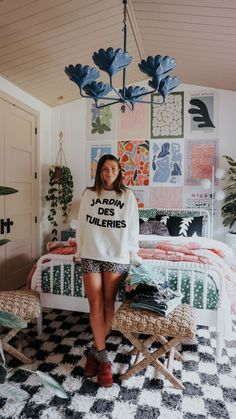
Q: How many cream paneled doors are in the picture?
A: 2